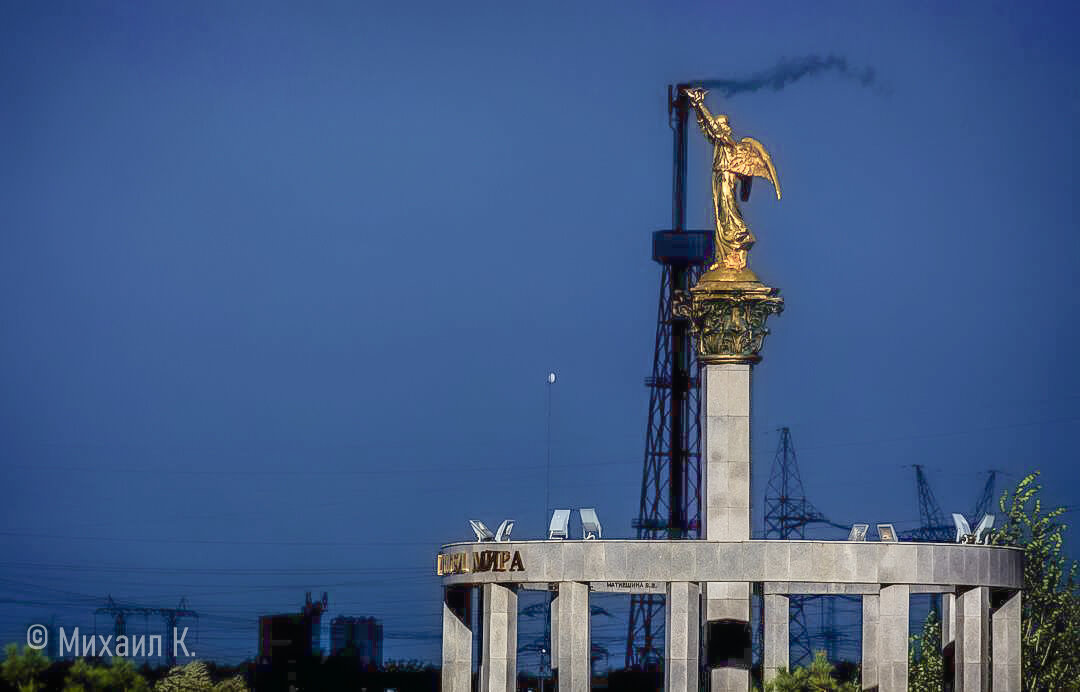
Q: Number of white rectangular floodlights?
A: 8